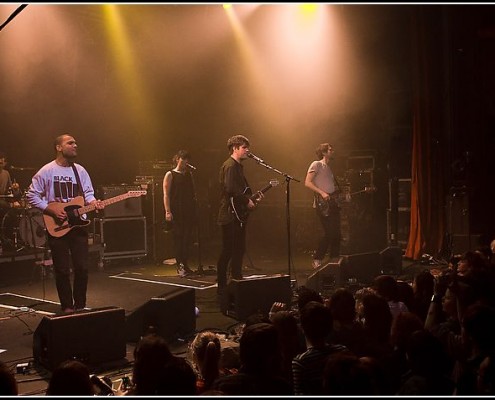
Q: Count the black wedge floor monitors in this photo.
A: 6